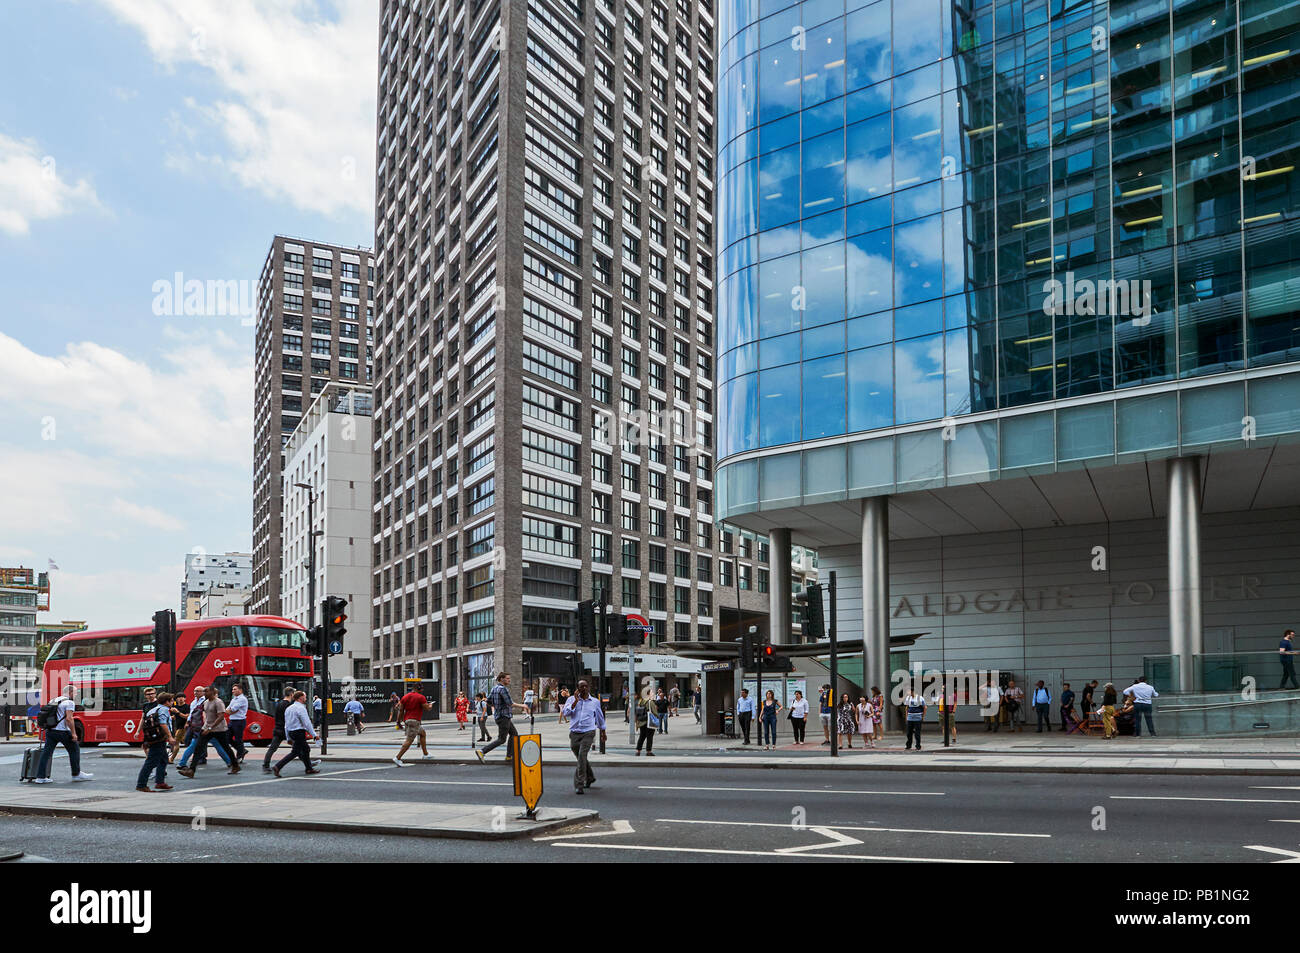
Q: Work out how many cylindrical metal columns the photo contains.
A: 3